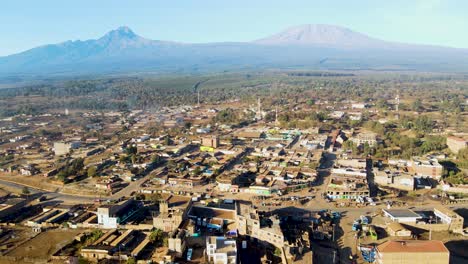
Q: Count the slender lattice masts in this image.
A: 4